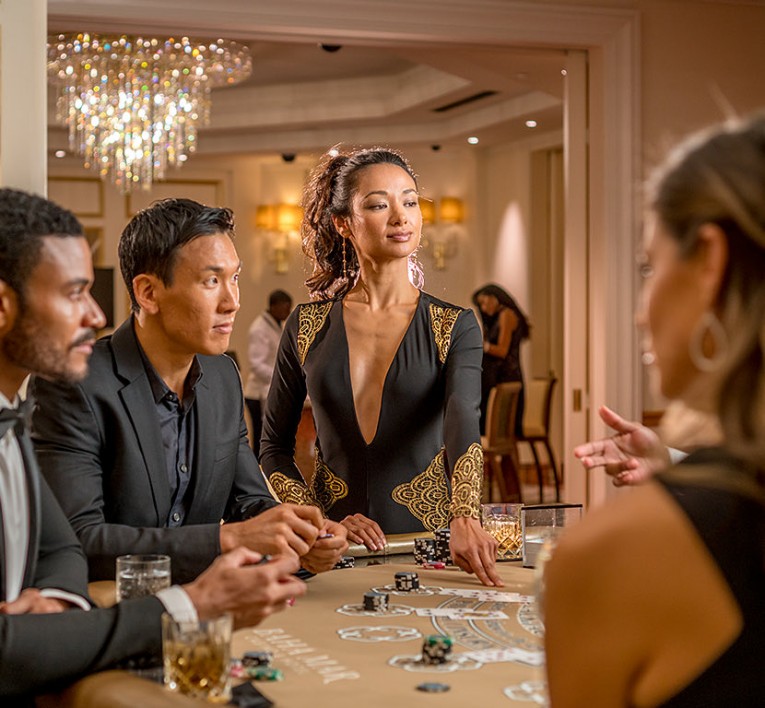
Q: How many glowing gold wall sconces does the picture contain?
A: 2